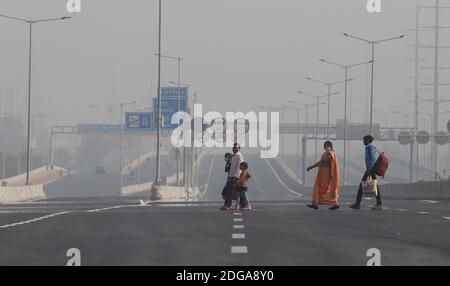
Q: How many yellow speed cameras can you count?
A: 0